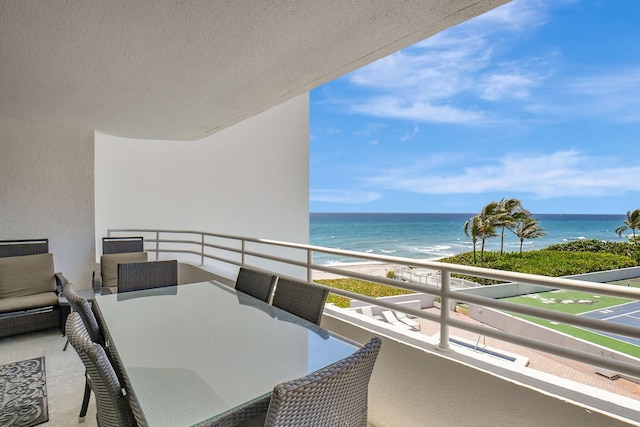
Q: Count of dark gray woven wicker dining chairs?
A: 6